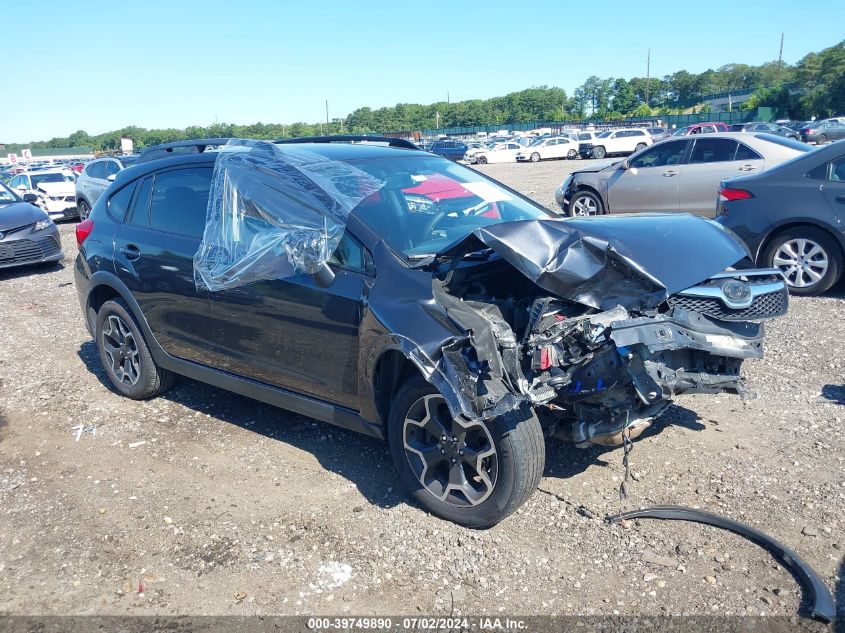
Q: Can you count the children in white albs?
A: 0